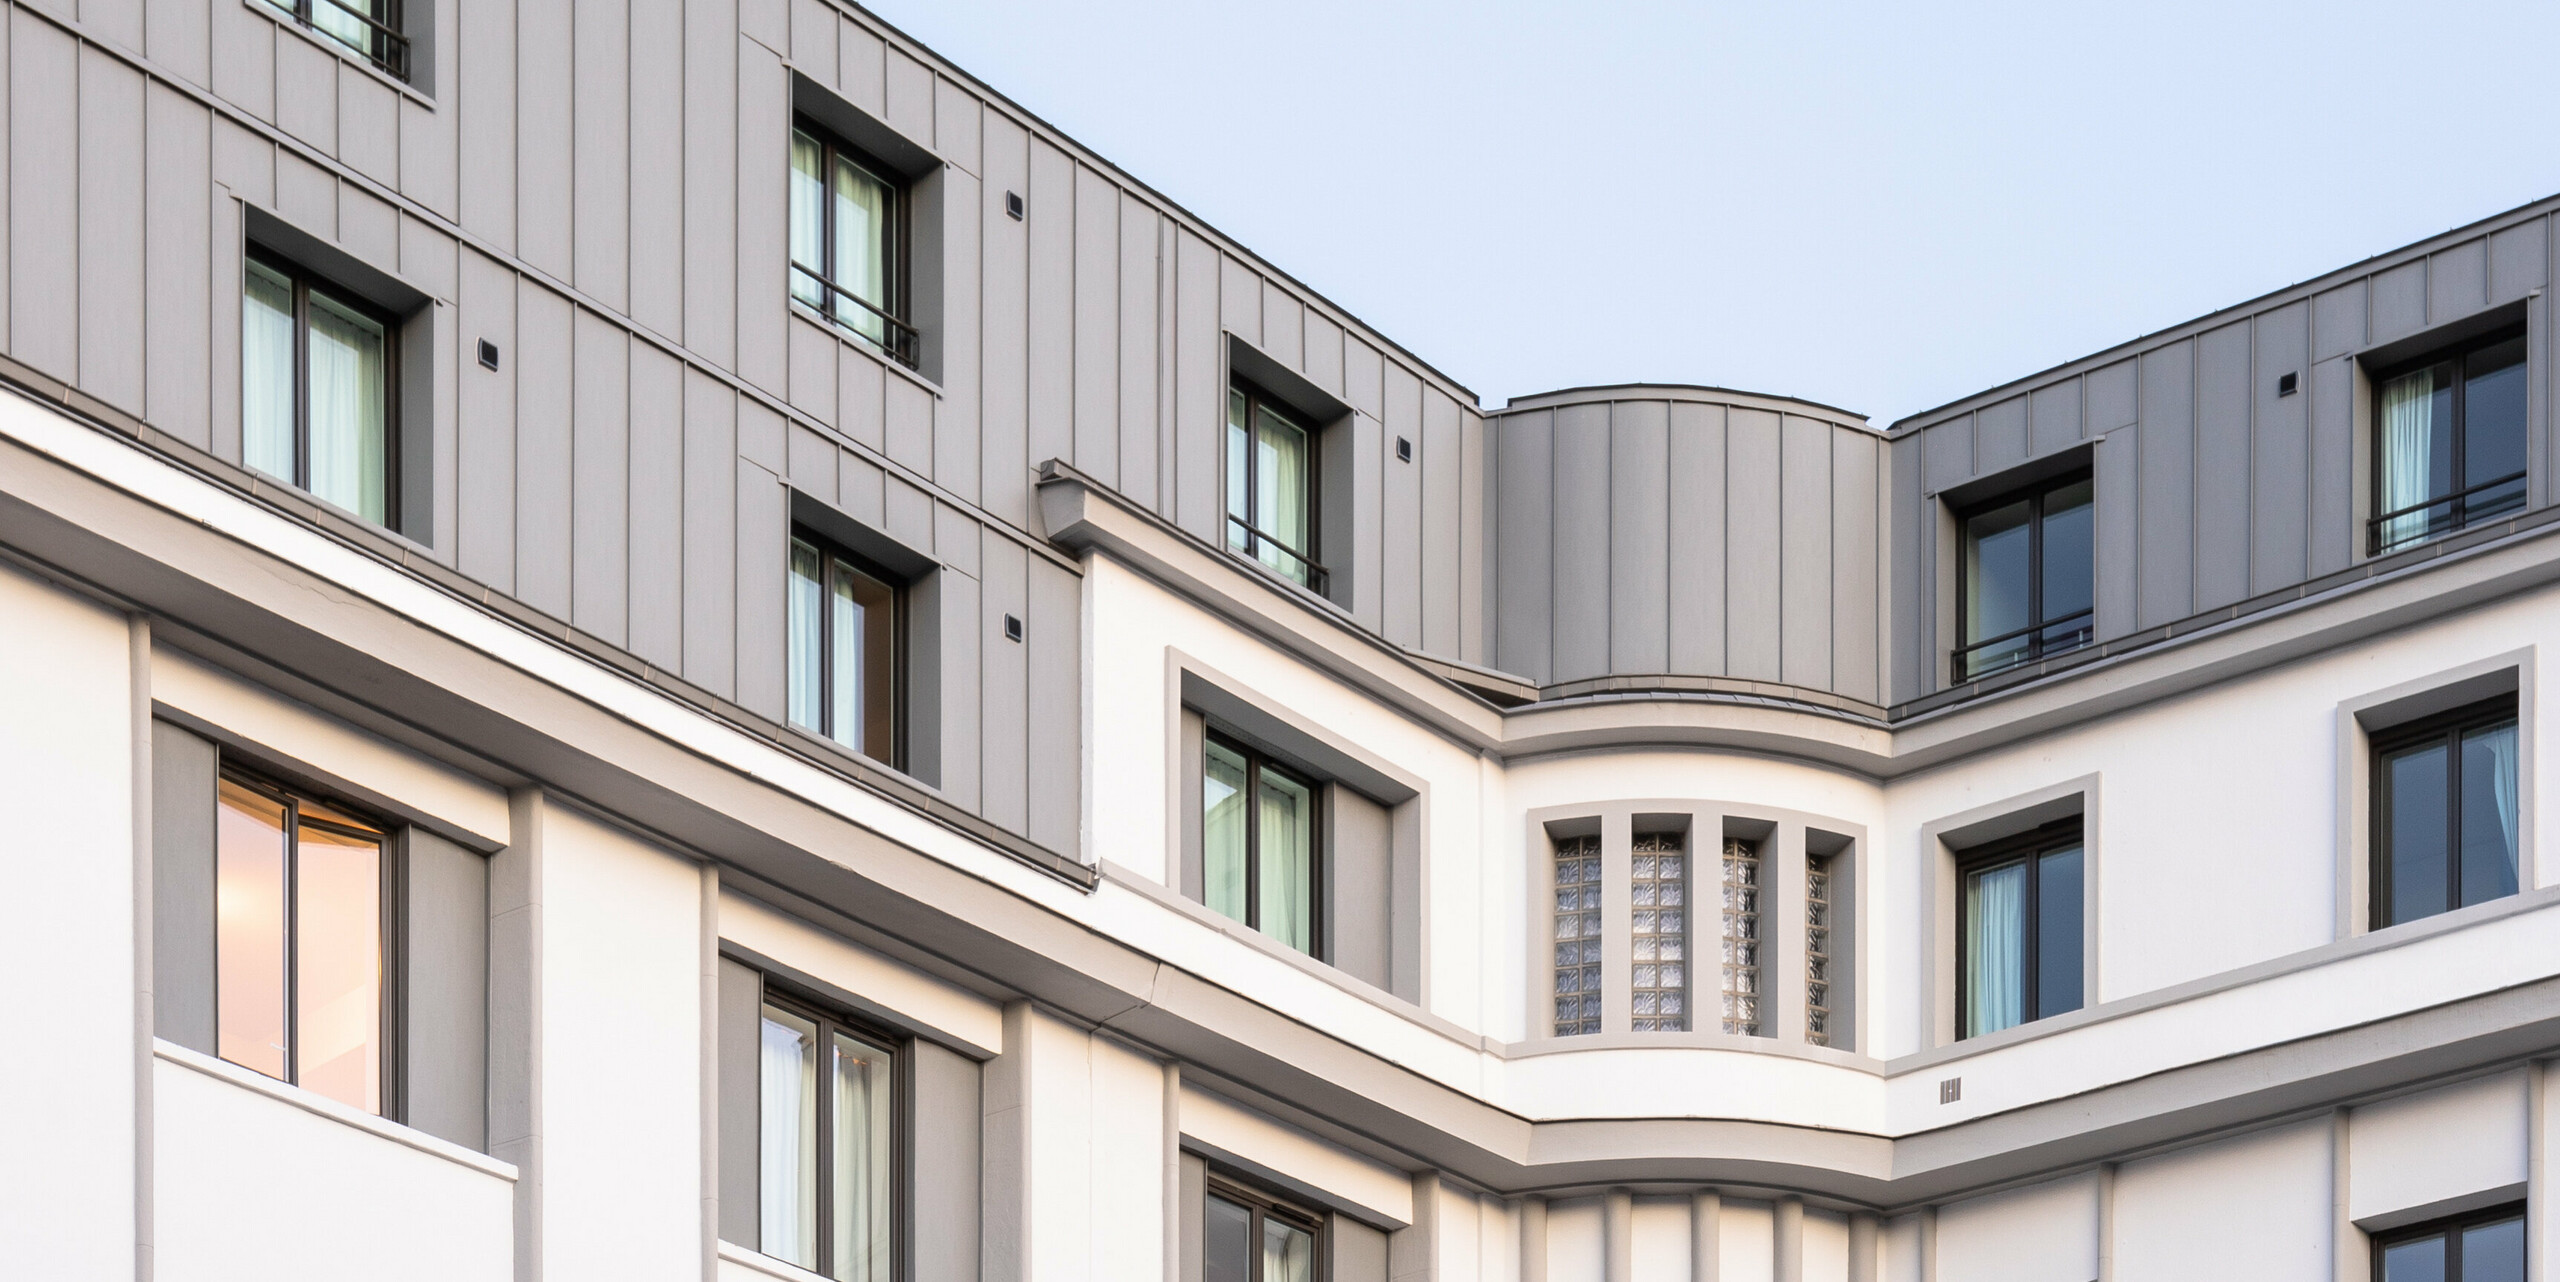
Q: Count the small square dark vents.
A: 5